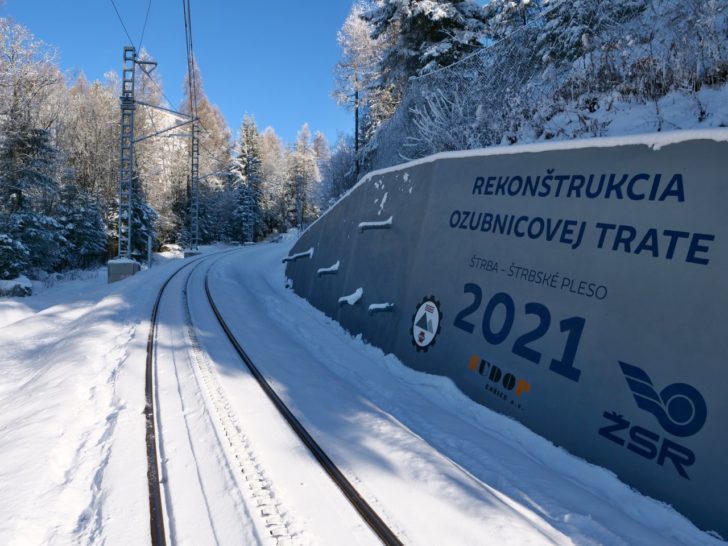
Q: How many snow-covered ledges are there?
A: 5